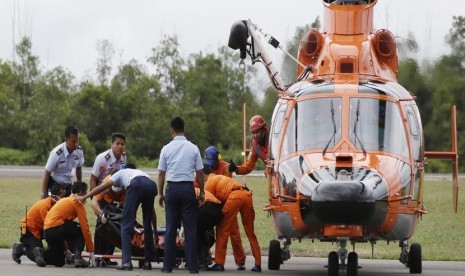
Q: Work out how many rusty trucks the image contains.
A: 0